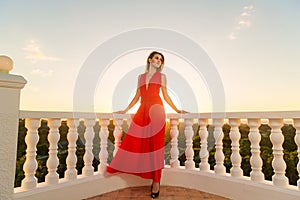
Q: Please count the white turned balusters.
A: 14